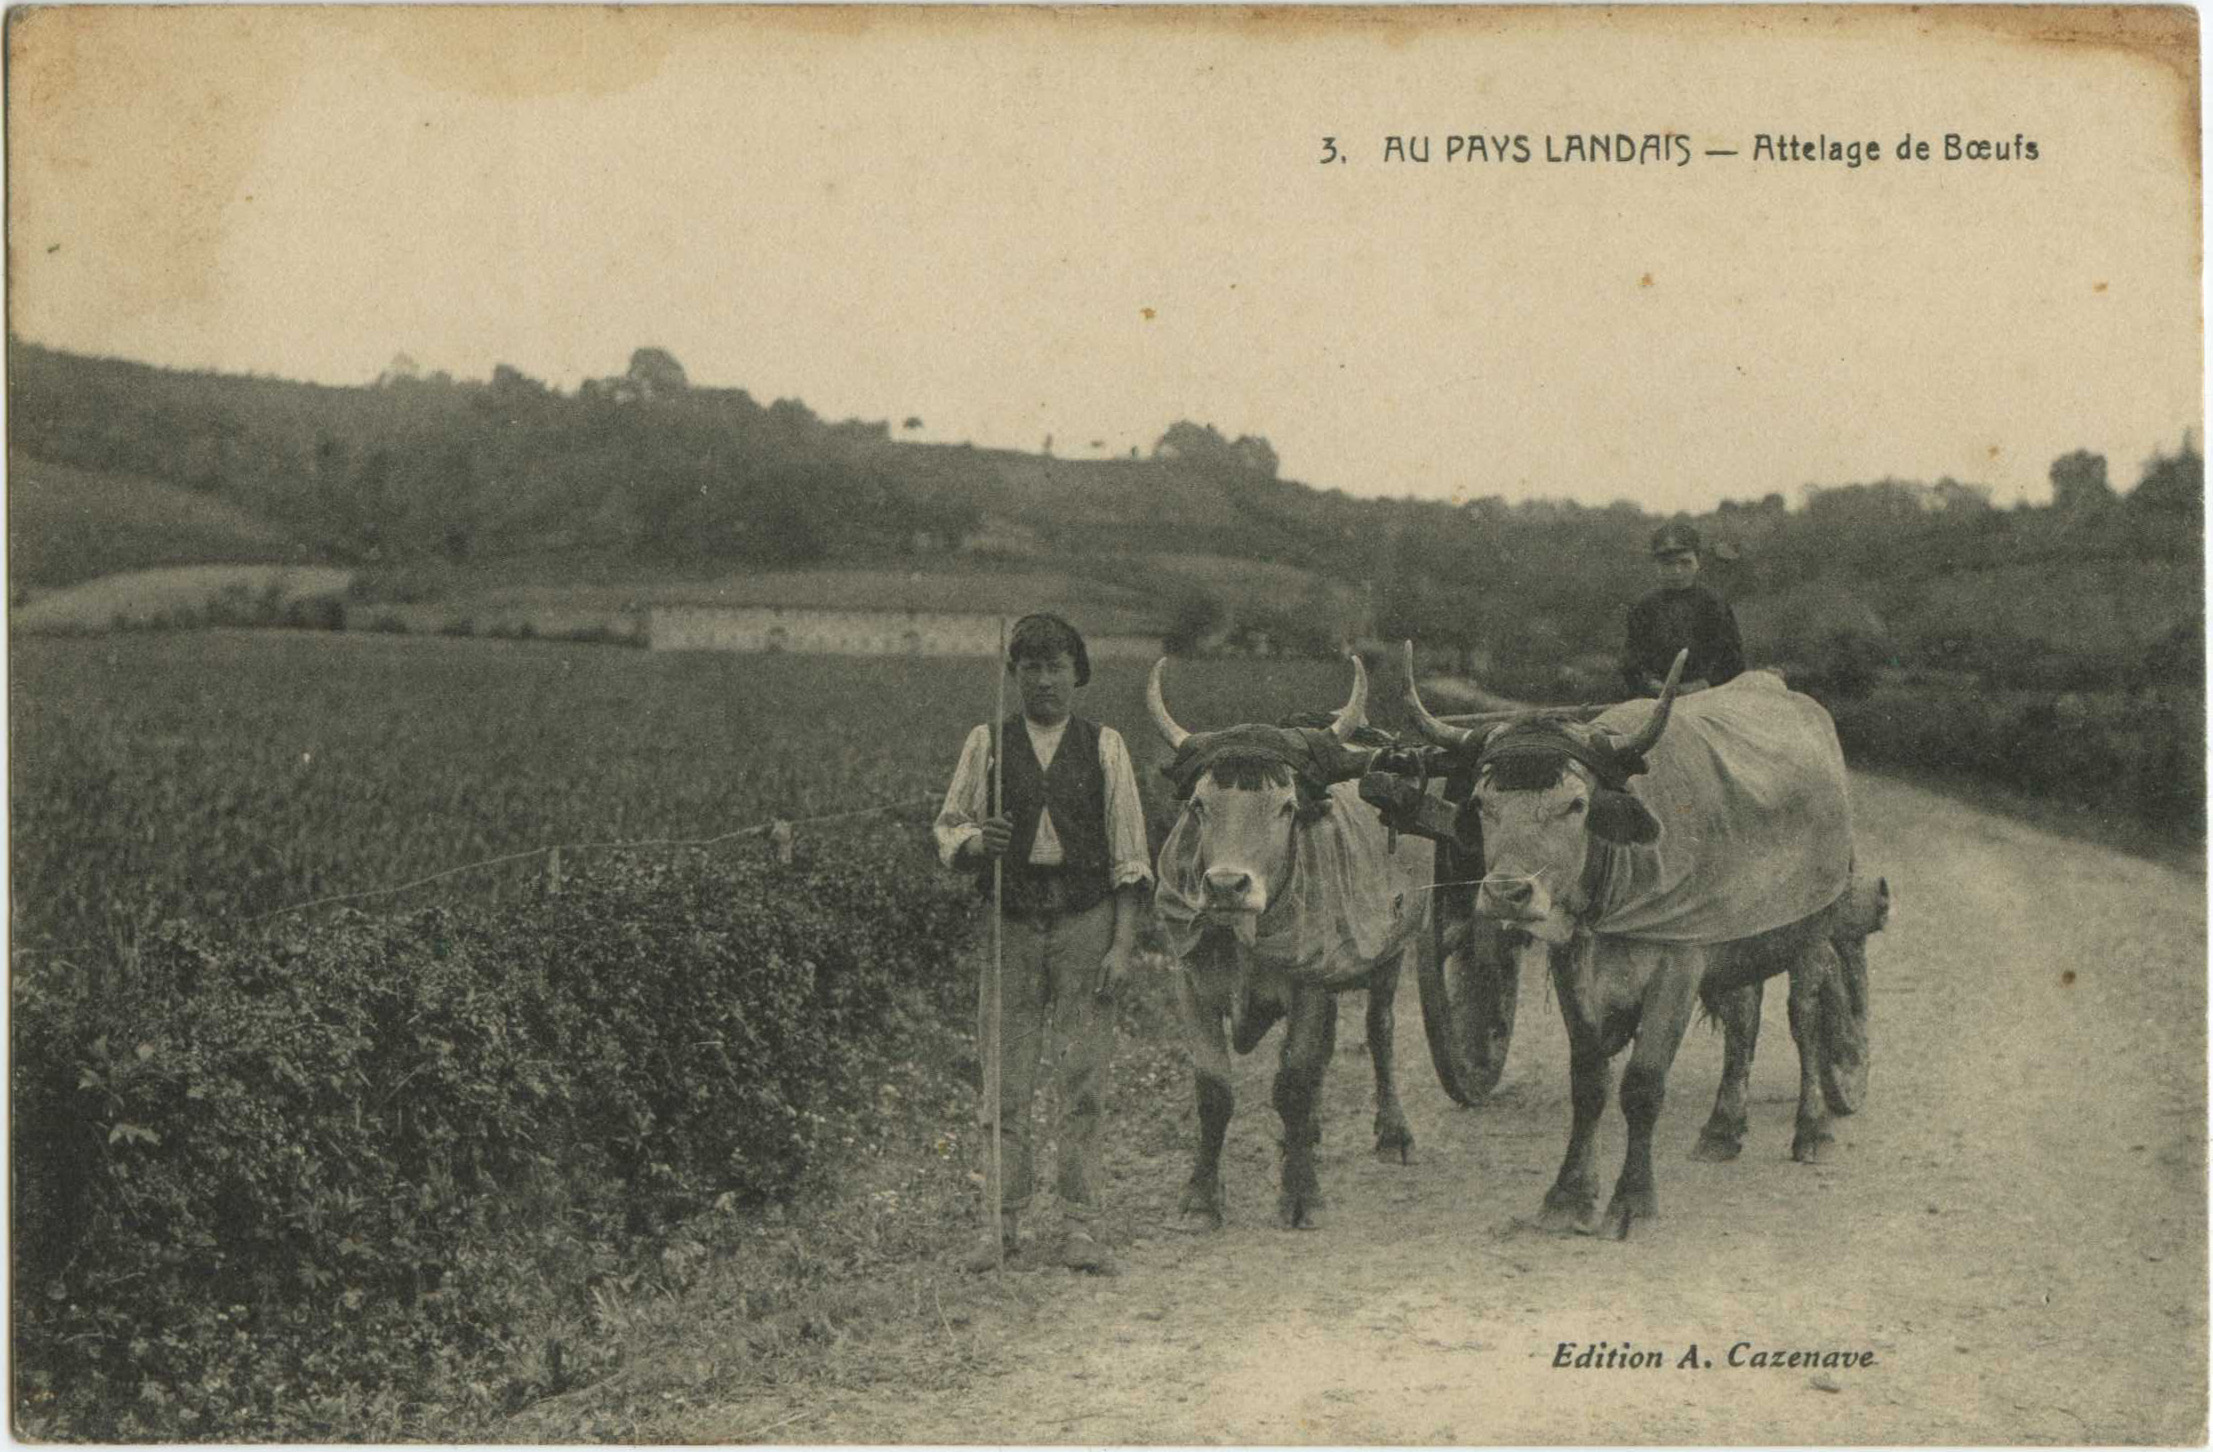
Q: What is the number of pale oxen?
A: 2